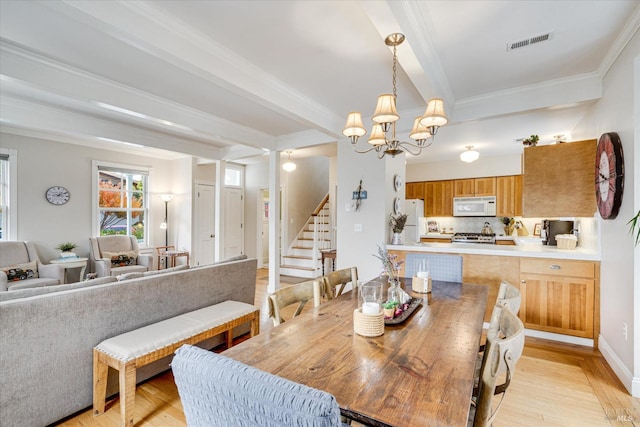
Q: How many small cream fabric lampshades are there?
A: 5